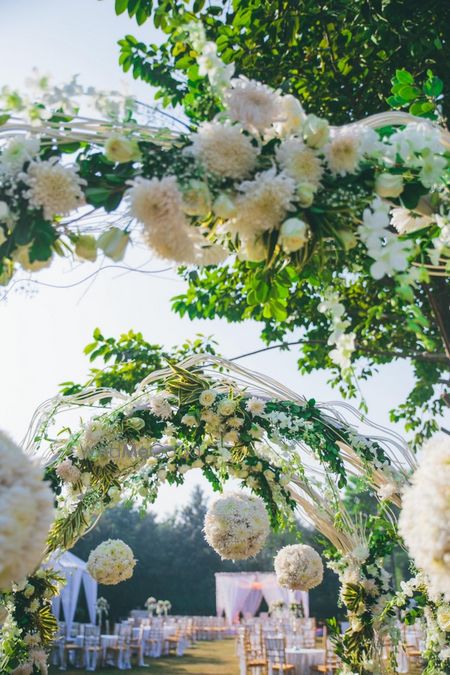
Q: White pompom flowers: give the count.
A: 5